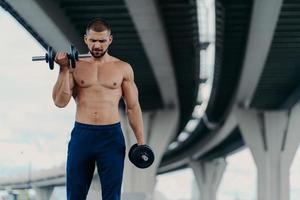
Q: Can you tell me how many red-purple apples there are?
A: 0